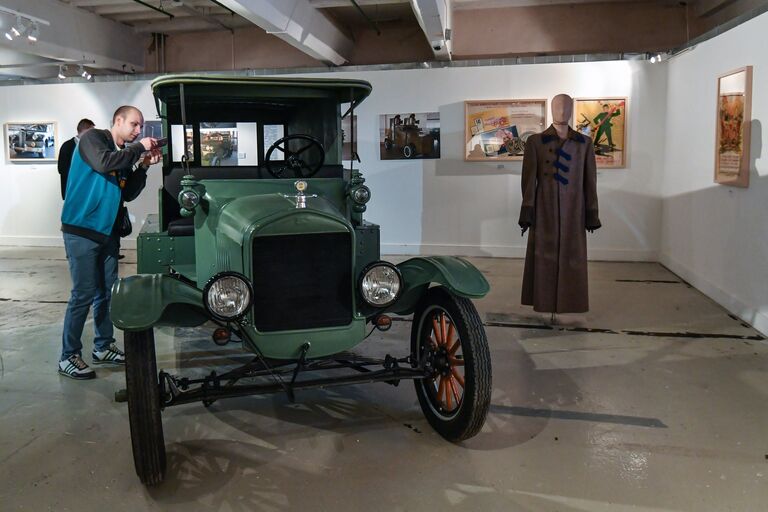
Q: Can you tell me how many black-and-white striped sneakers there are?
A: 2